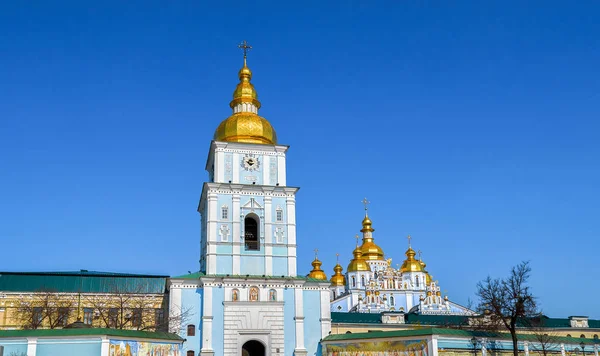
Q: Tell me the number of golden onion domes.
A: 7